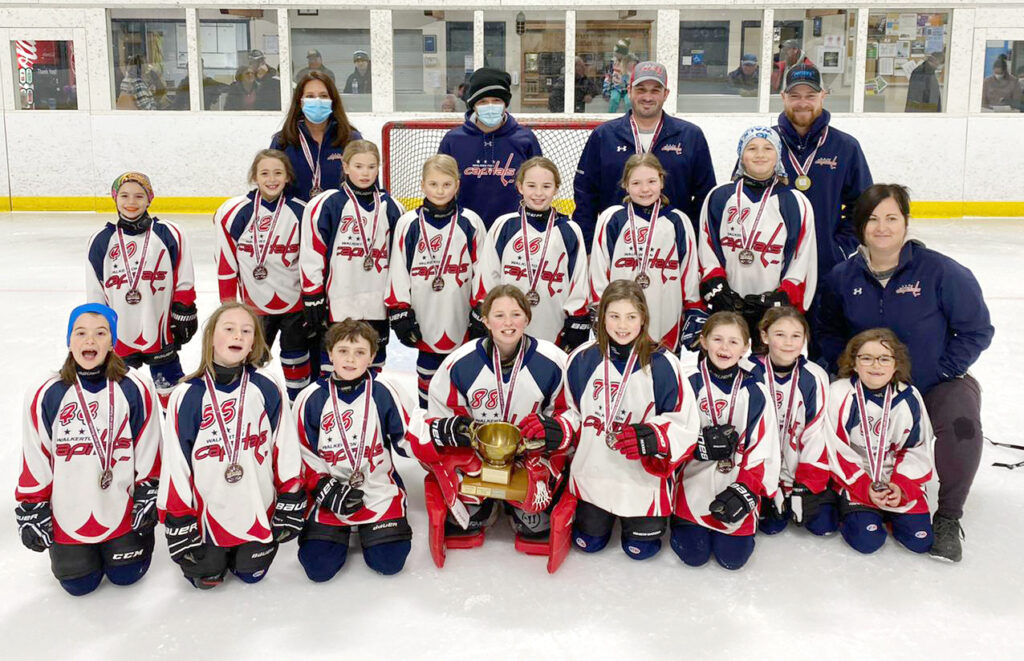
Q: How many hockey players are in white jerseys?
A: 15